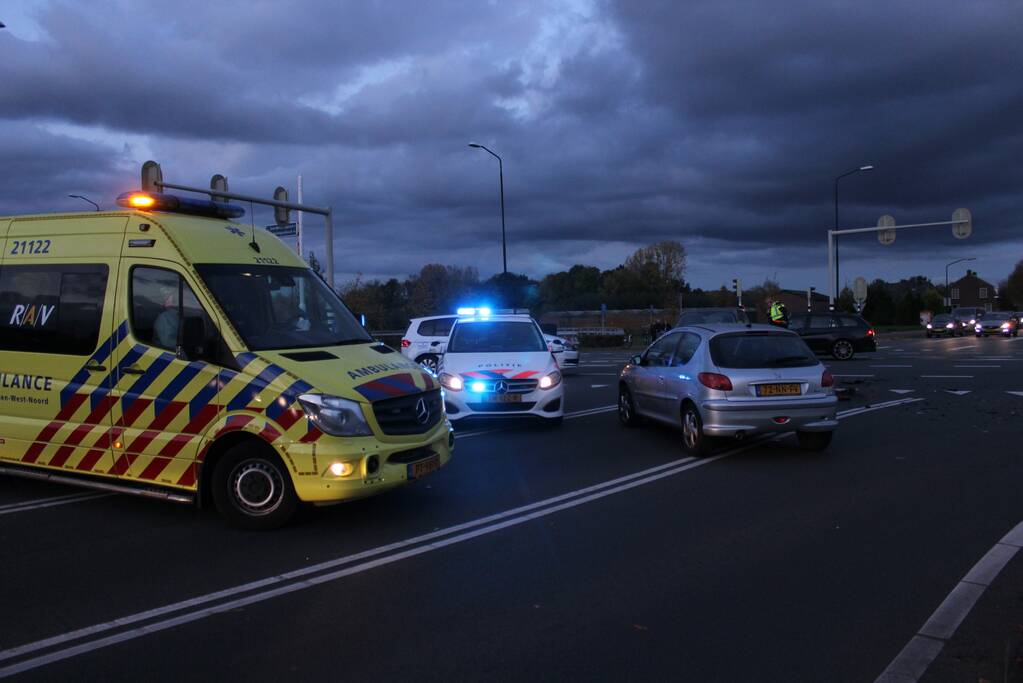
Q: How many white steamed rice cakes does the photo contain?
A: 0